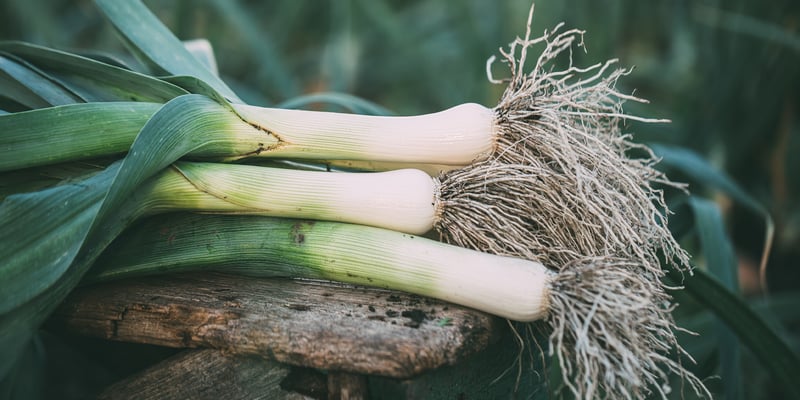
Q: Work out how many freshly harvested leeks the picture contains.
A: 3